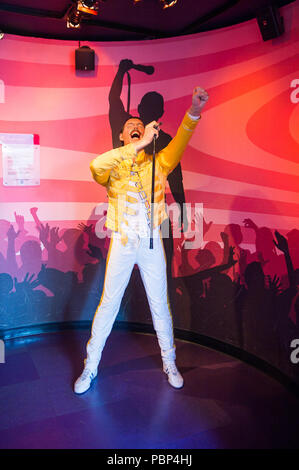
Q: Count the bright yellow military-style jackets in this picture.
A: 1